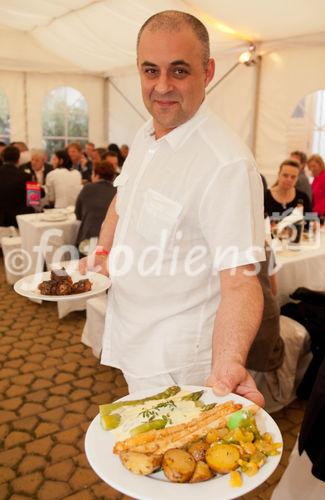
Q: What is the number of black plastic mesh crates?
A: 0